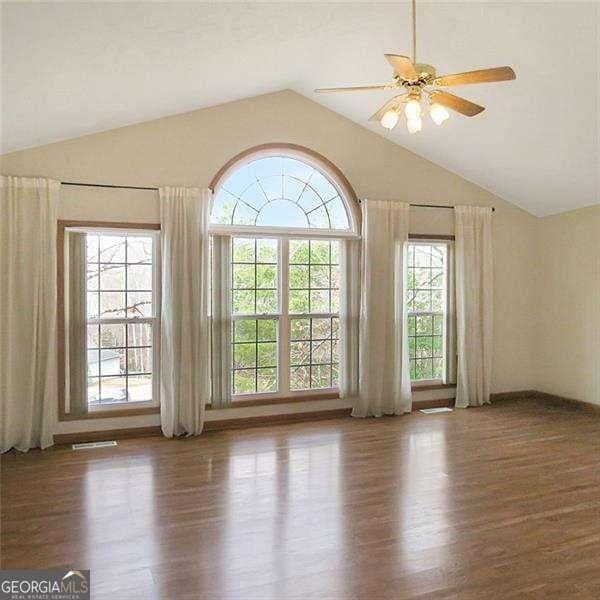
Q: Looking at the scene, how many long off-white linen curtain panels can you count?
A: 4